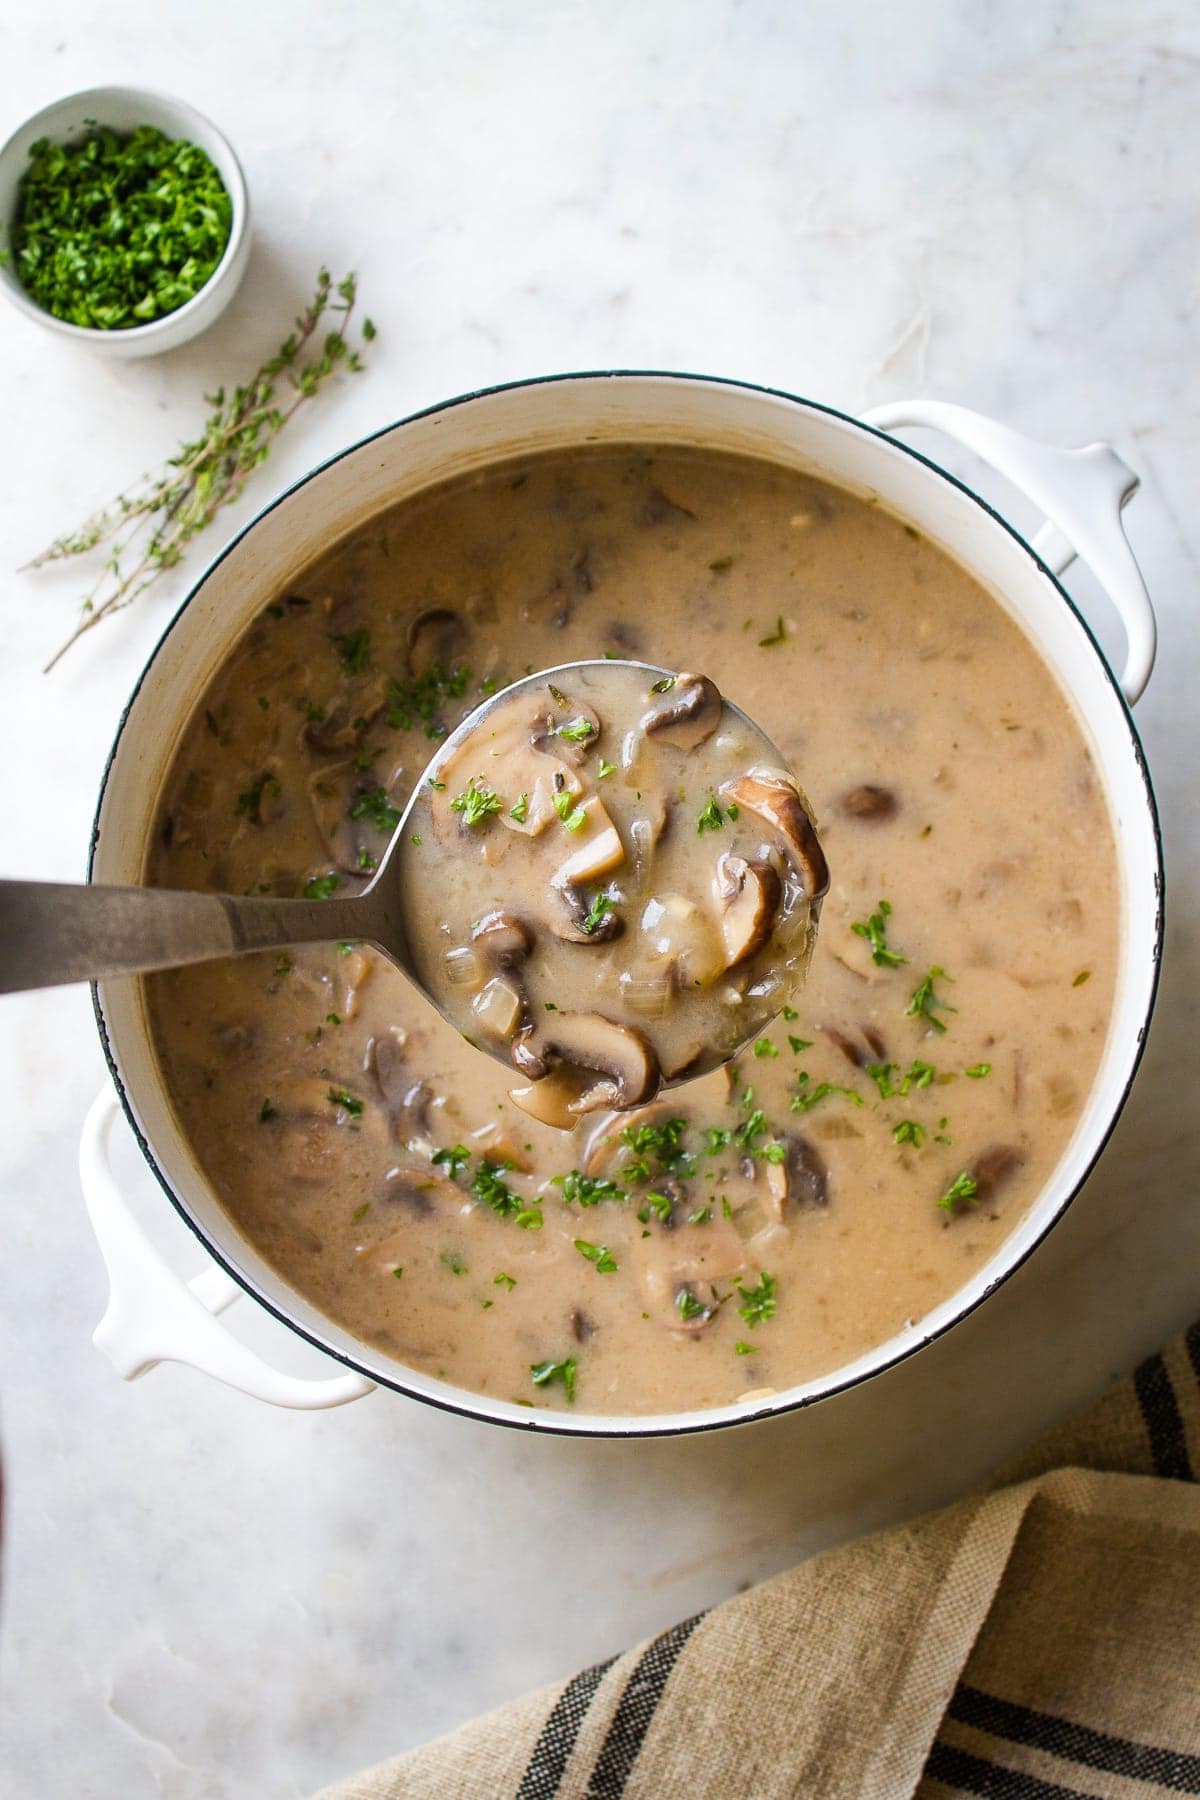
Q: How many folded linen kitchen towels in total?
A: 1